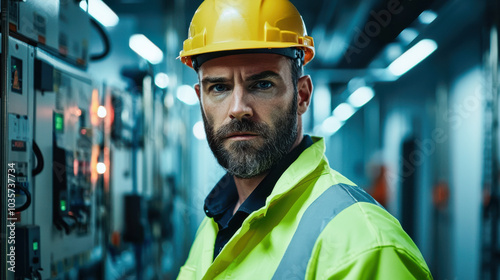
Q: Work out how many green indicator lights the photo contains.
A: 3